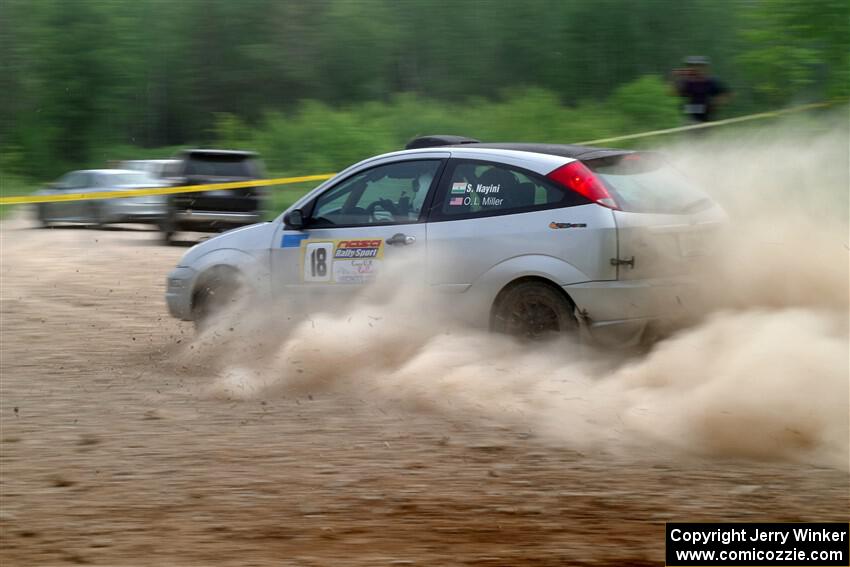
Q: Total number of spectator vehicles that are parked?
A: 3